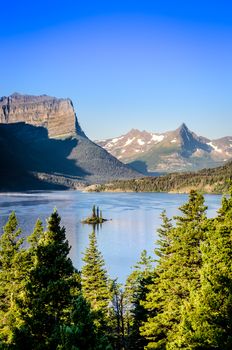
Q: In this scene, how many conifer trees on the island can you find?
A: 3